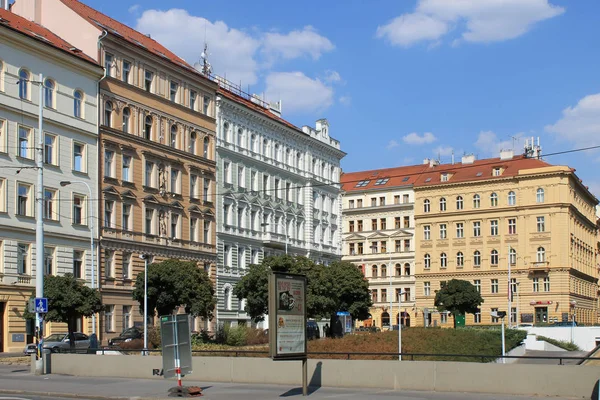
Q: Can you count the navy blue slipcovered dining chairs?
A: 0